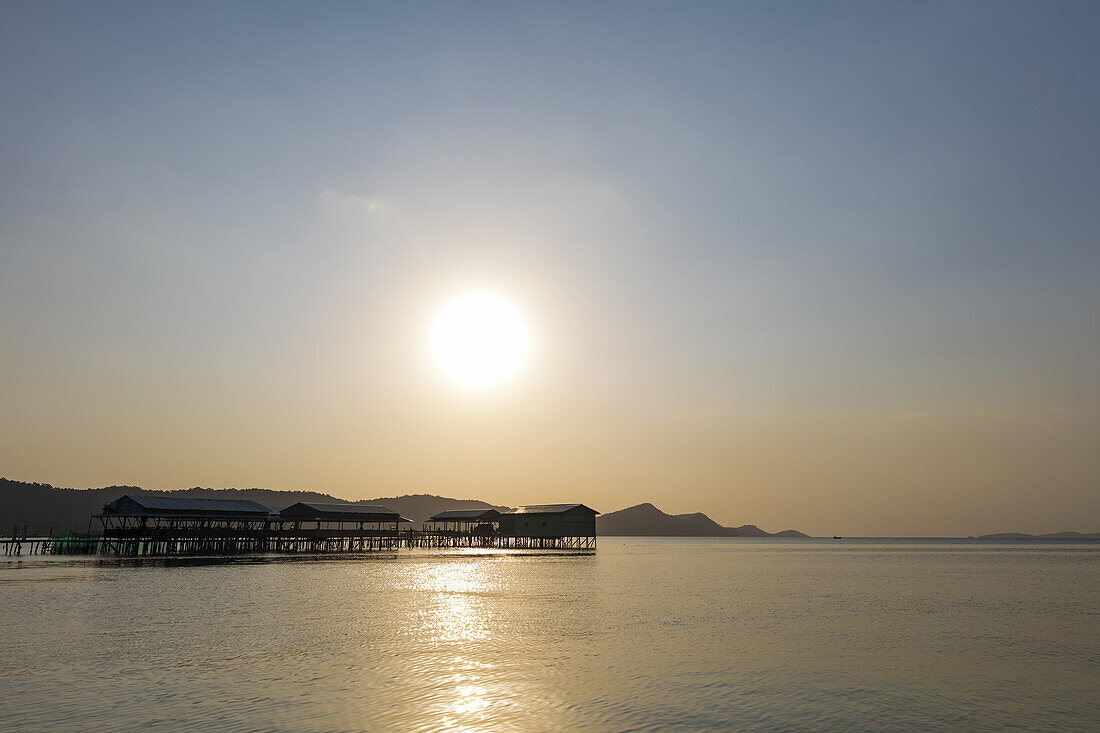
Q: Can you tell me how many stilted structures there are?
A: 4